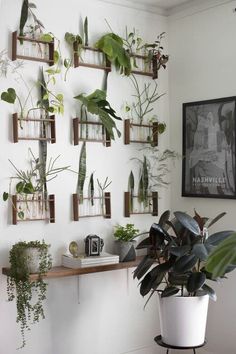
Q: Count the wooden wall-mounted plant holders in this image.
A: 9